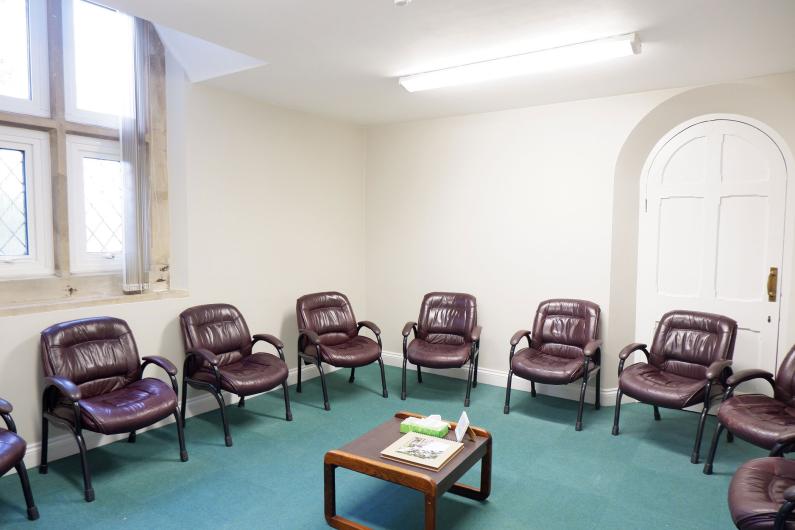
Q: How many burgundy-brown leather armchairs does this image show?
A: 9